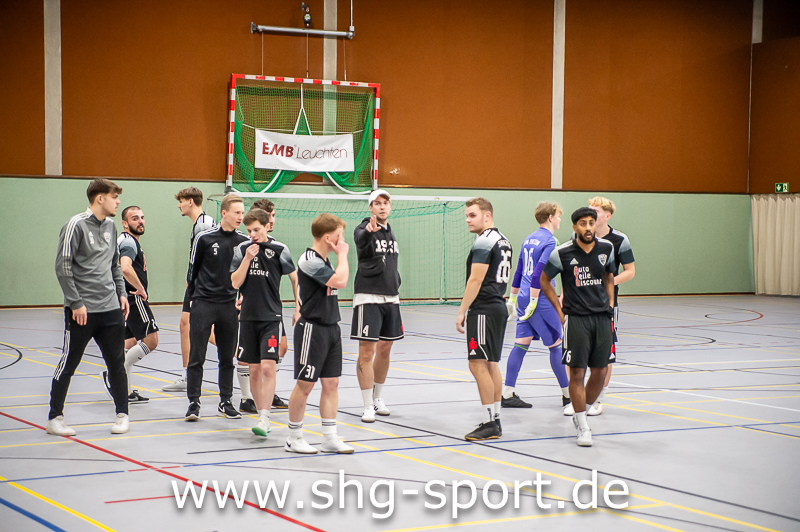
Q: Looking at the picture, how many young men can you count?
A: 12